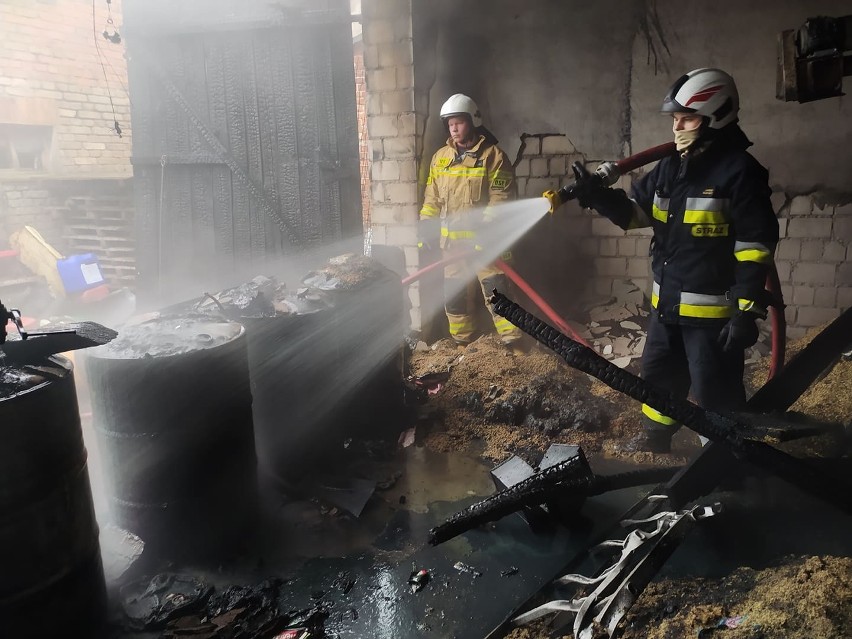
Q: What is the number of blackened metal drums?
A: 4